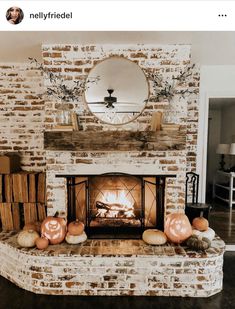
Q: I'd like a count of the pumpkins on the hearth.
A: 11